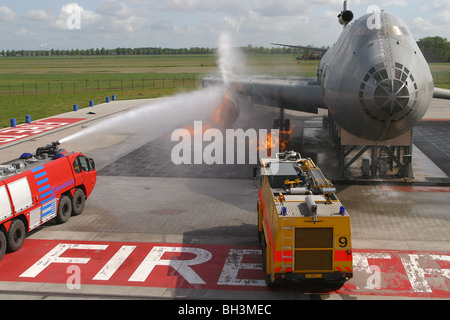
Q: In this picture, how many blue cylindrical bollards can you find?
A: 6